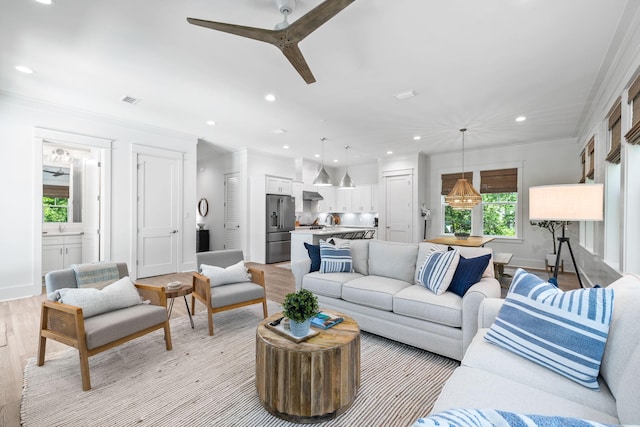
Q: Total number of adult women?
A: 0